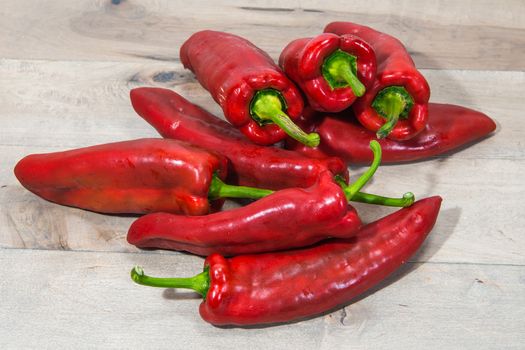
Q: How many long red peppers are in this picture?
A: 8